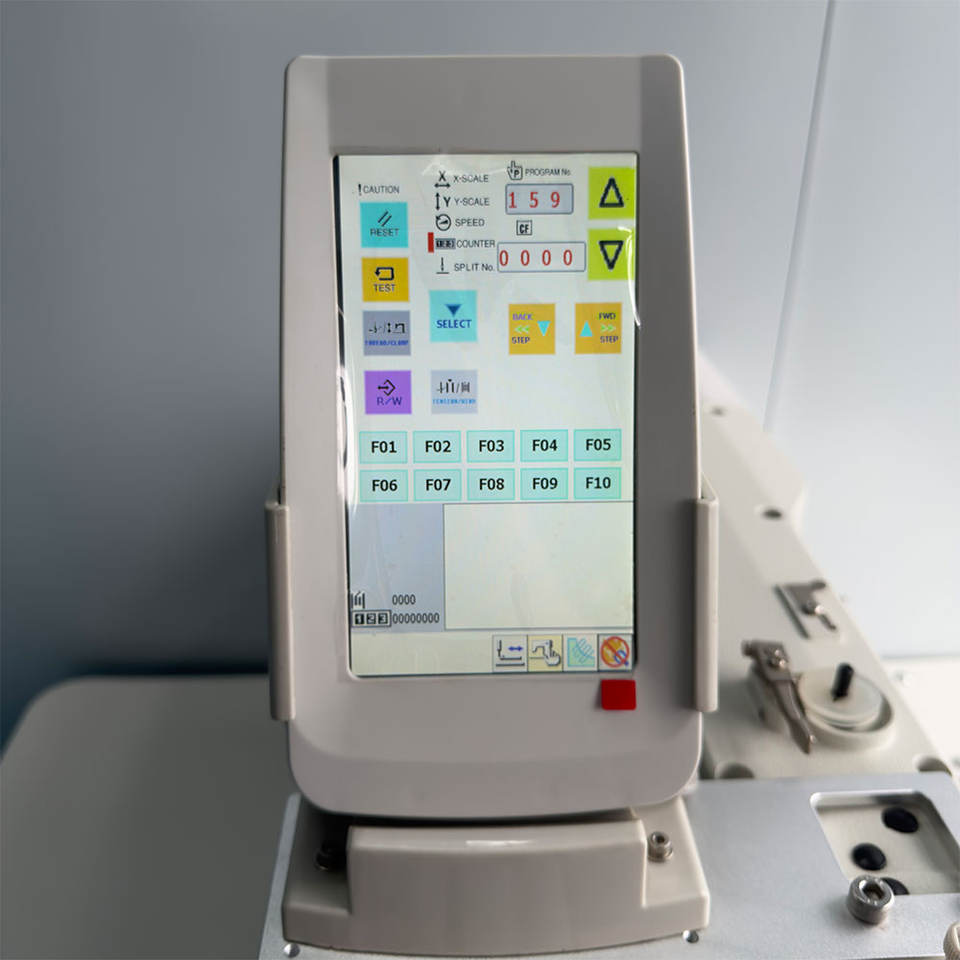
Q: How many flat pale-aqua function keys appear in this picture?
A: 10